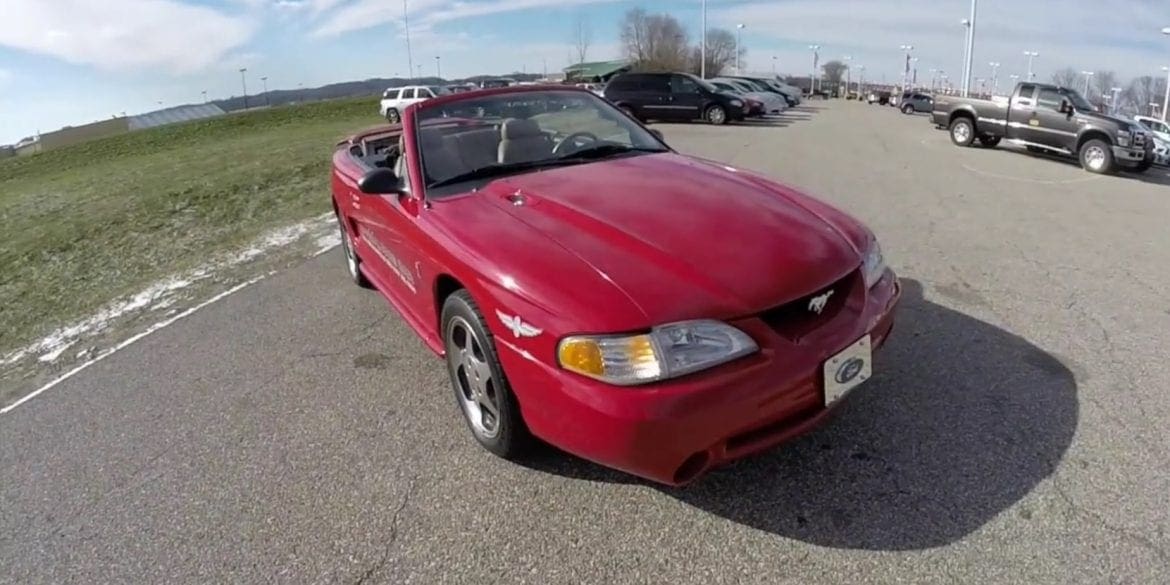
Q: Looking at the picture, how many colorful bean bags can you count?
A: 0